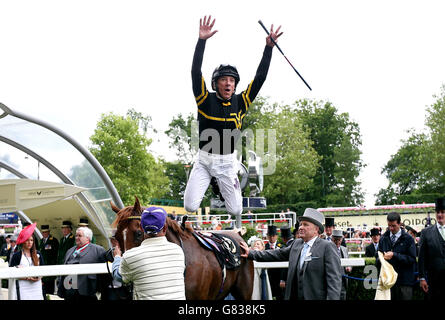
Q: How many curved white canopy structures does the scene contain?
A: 1